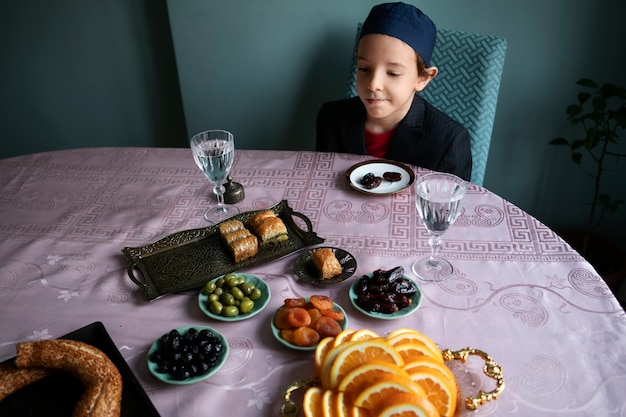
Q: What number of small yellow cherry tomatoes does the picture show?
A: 0